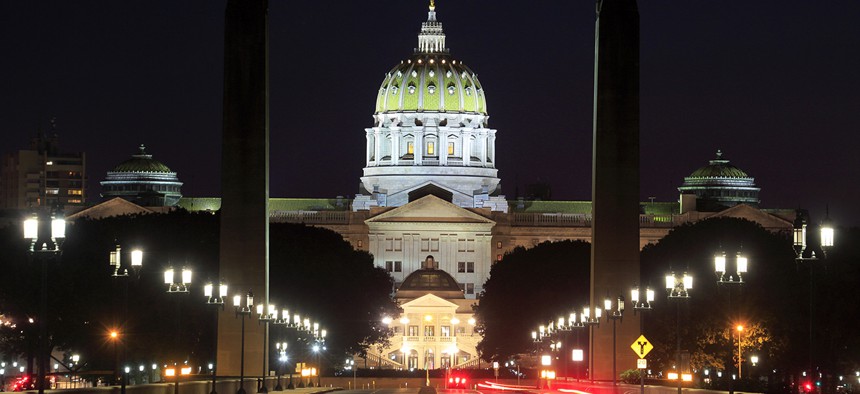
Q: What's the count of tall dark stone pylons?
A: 2